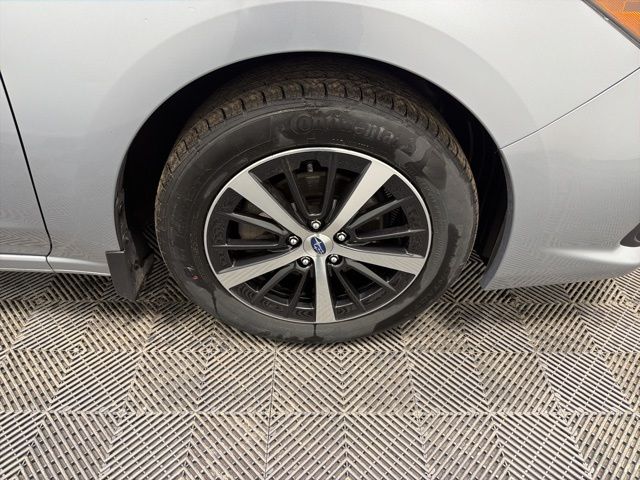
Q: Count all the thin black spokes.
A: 10